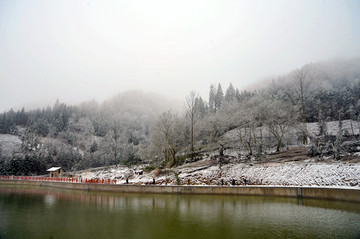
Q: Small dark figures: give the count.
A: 5